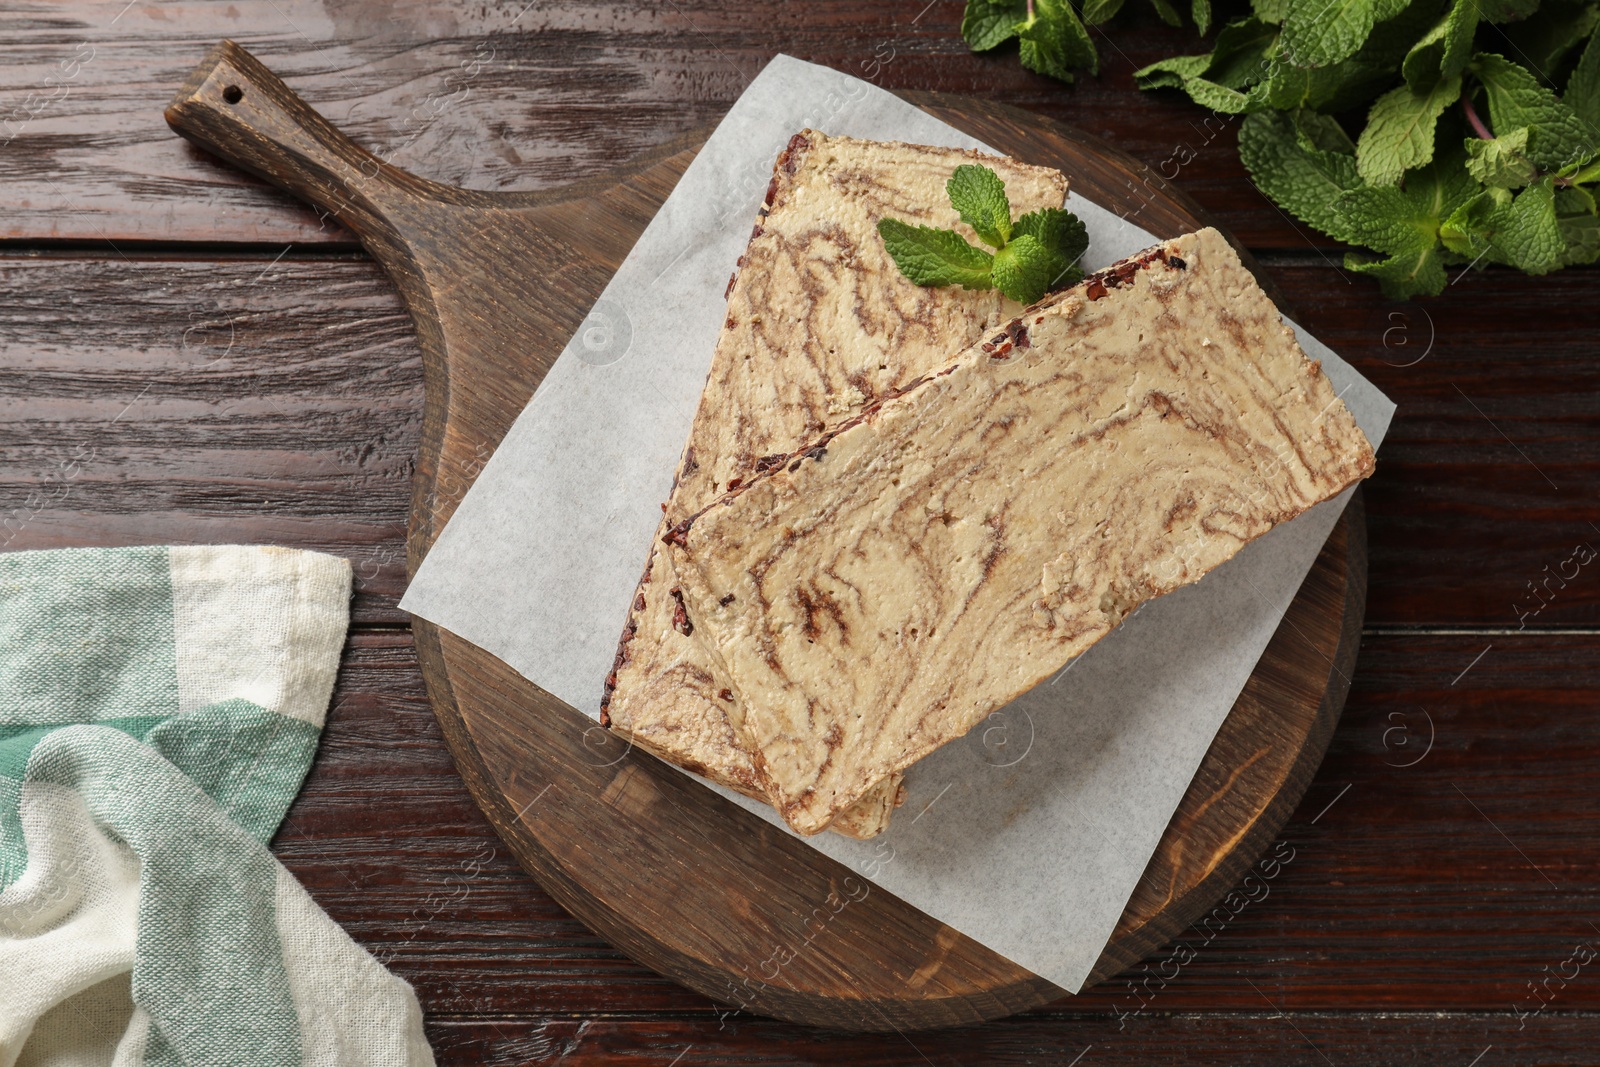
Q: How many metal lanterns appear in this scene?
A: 0